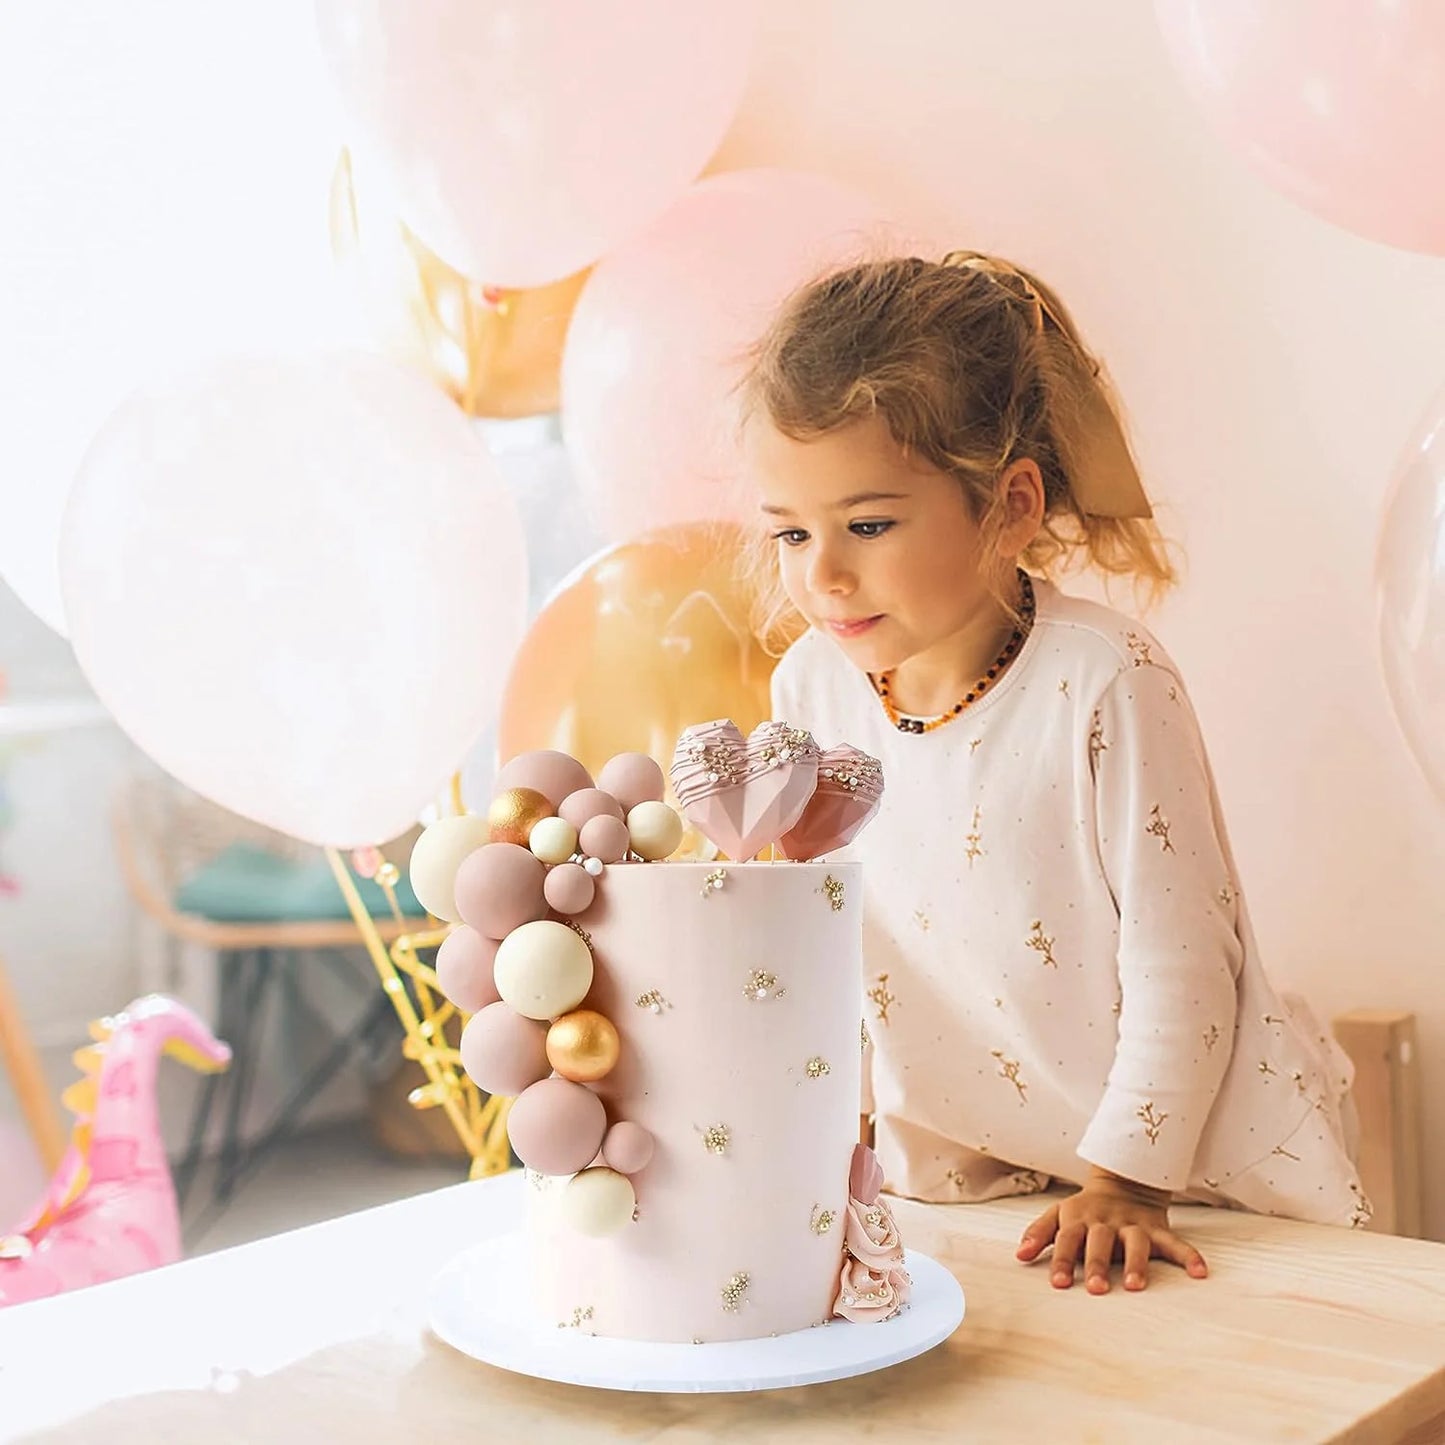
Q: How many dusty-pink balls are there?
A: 10